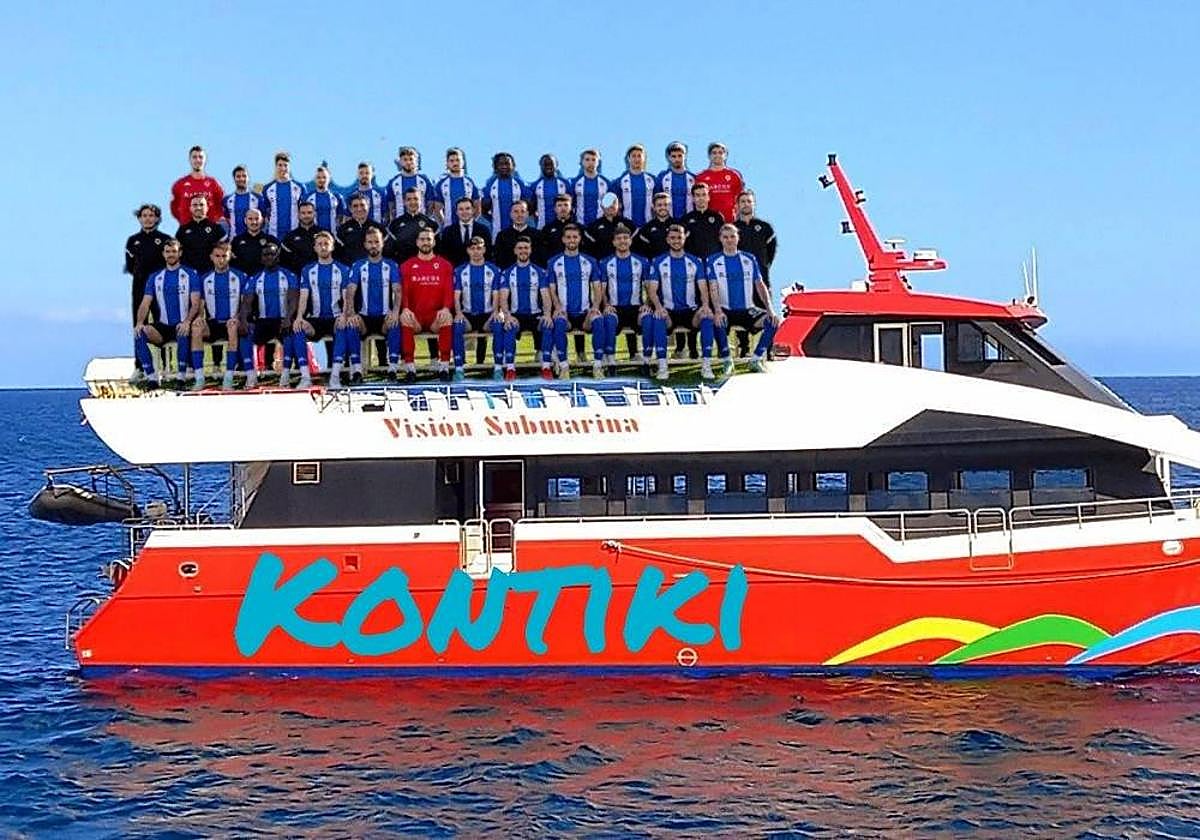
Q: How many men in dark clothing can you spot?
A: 13